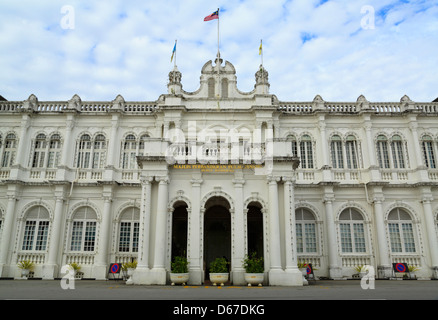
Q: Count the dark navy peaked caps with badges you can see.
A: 0